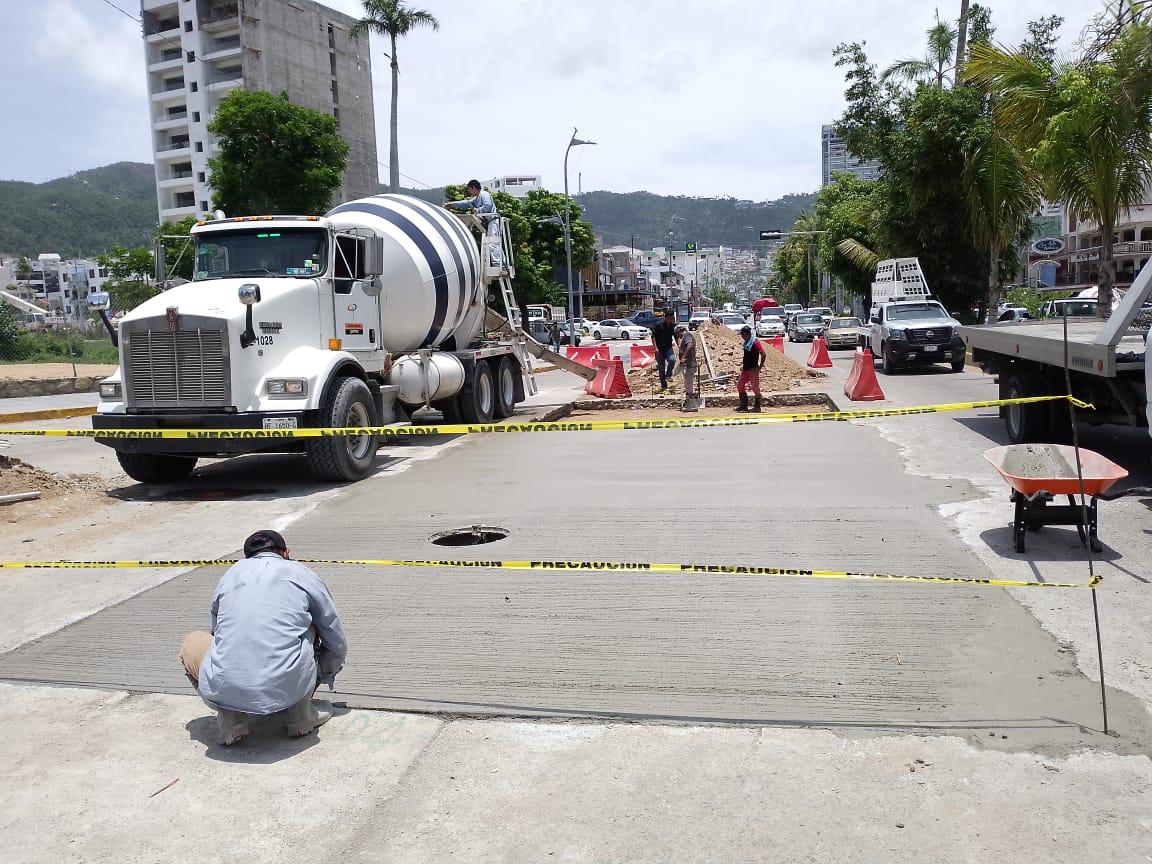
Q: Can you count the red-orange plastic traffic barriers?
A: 6